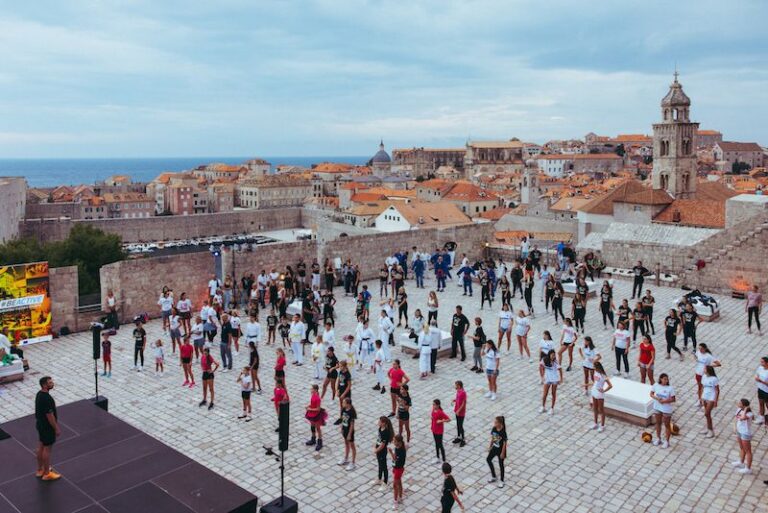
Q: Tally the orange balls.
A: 2